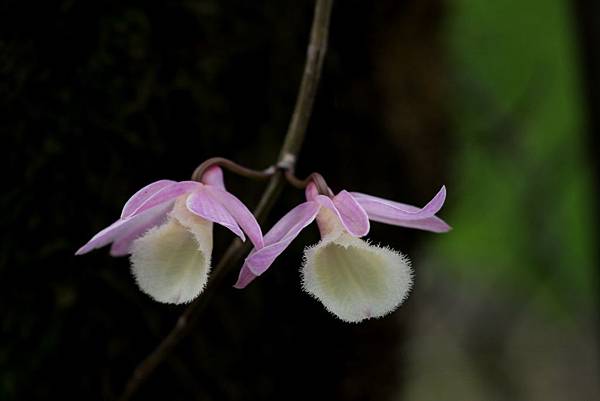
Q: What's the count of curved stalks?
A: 2